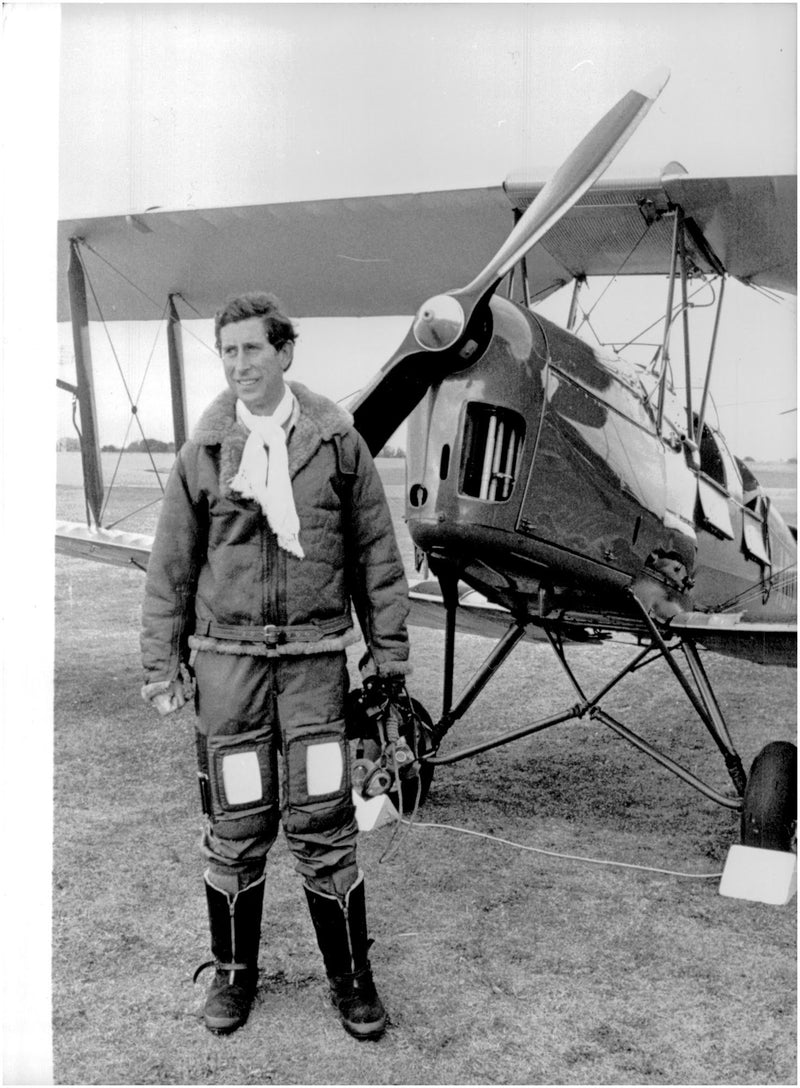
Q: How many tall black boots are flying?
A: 0